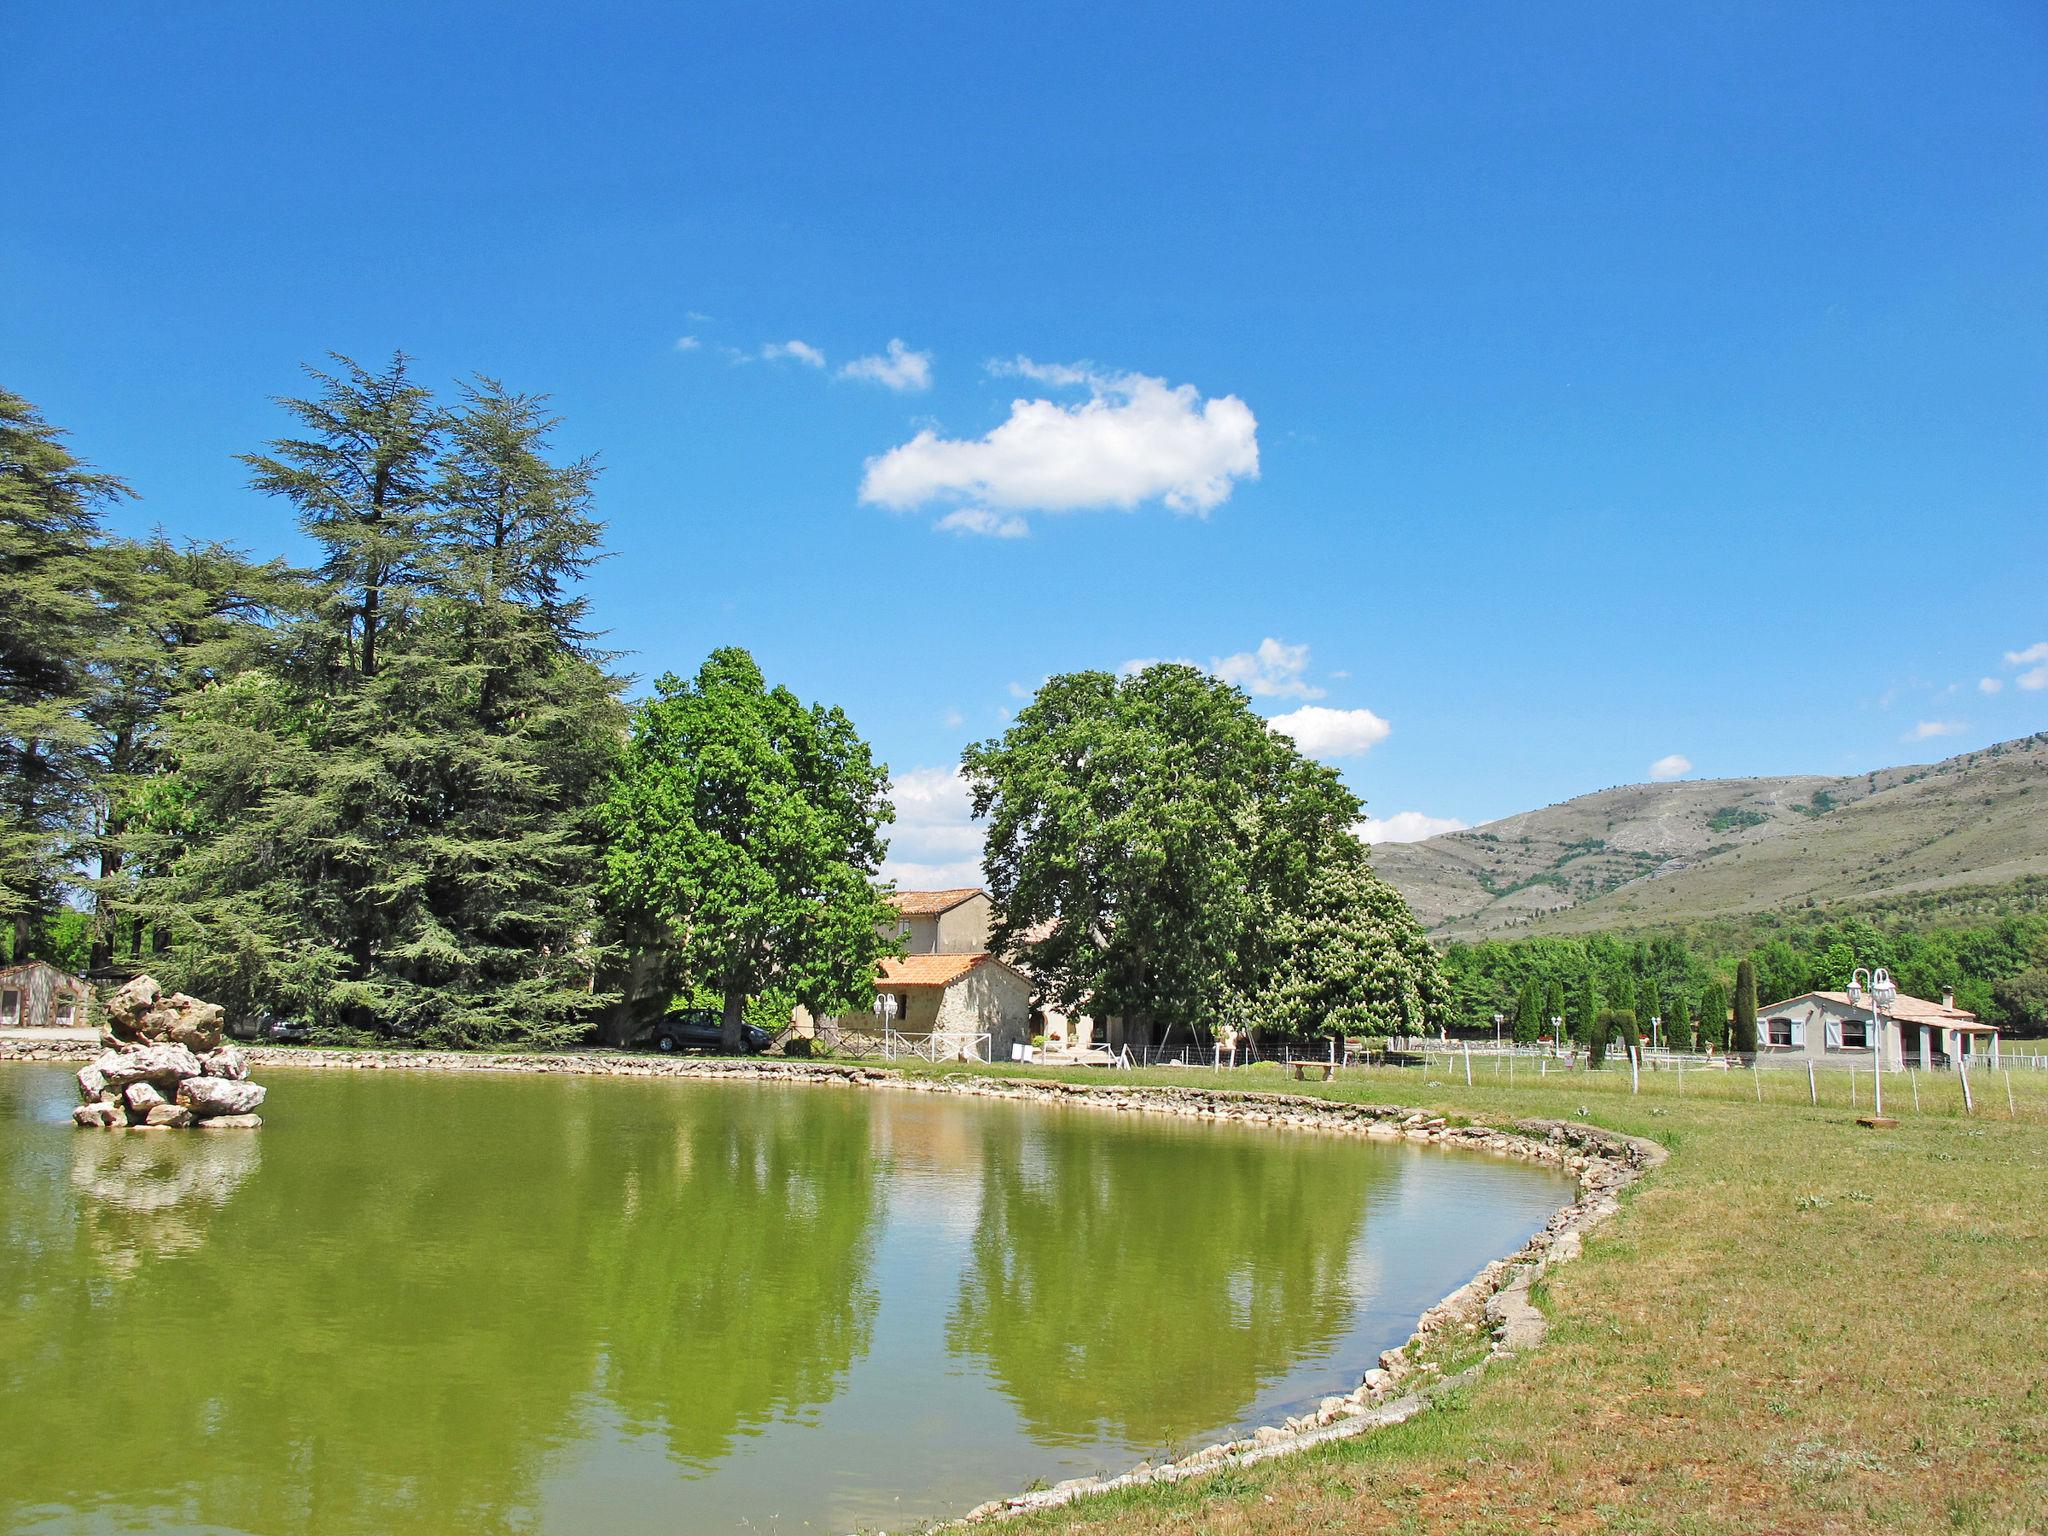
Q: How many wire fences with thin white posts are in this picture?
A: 1